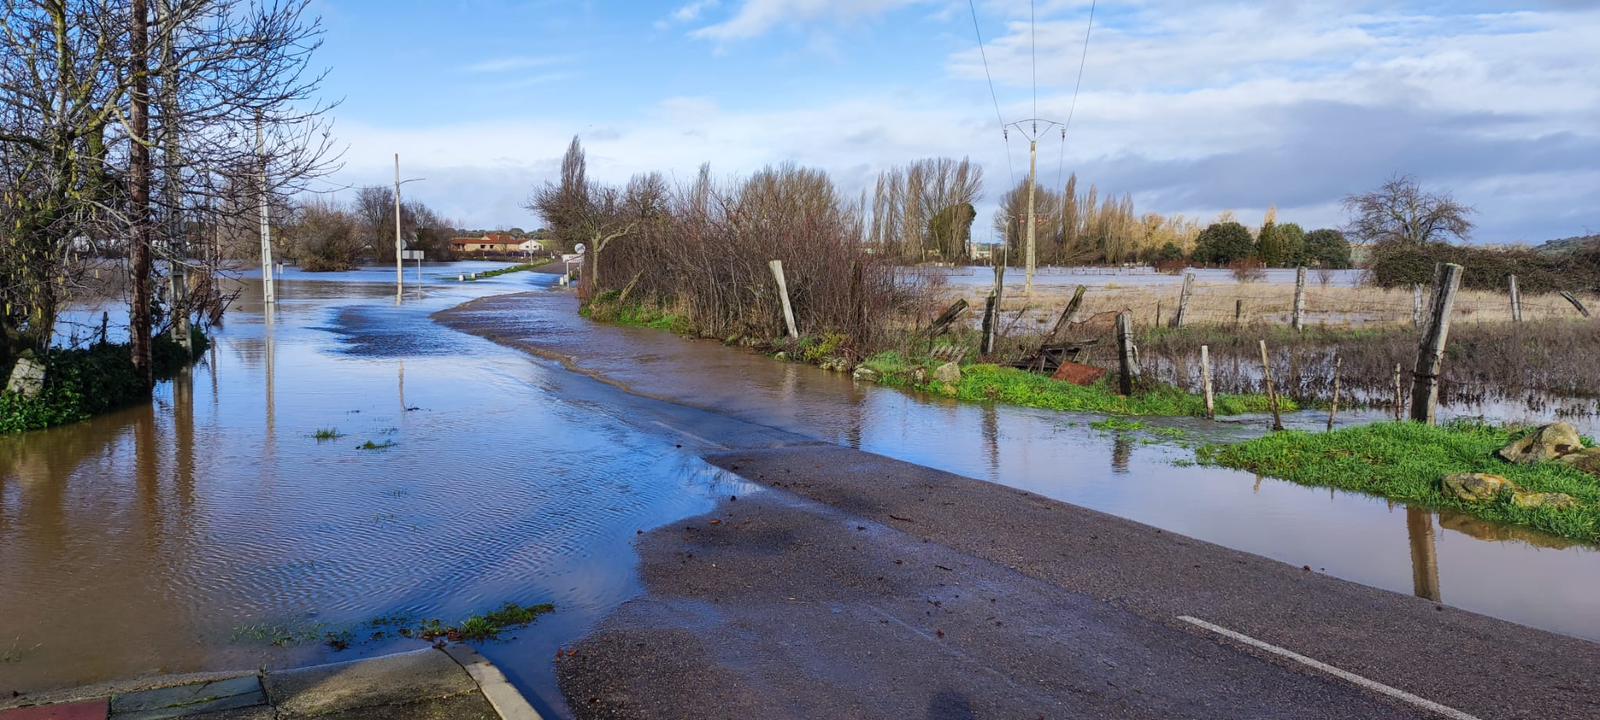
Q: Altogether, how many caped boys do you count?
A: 0